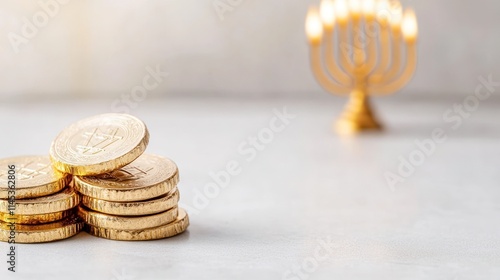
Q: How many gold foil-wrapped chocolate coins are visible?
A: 9